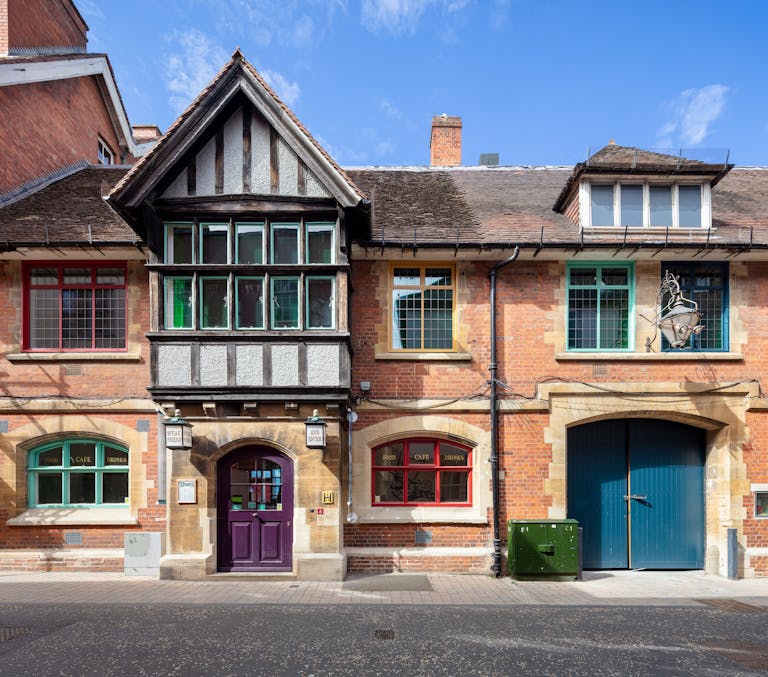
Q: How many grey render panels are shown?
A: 11